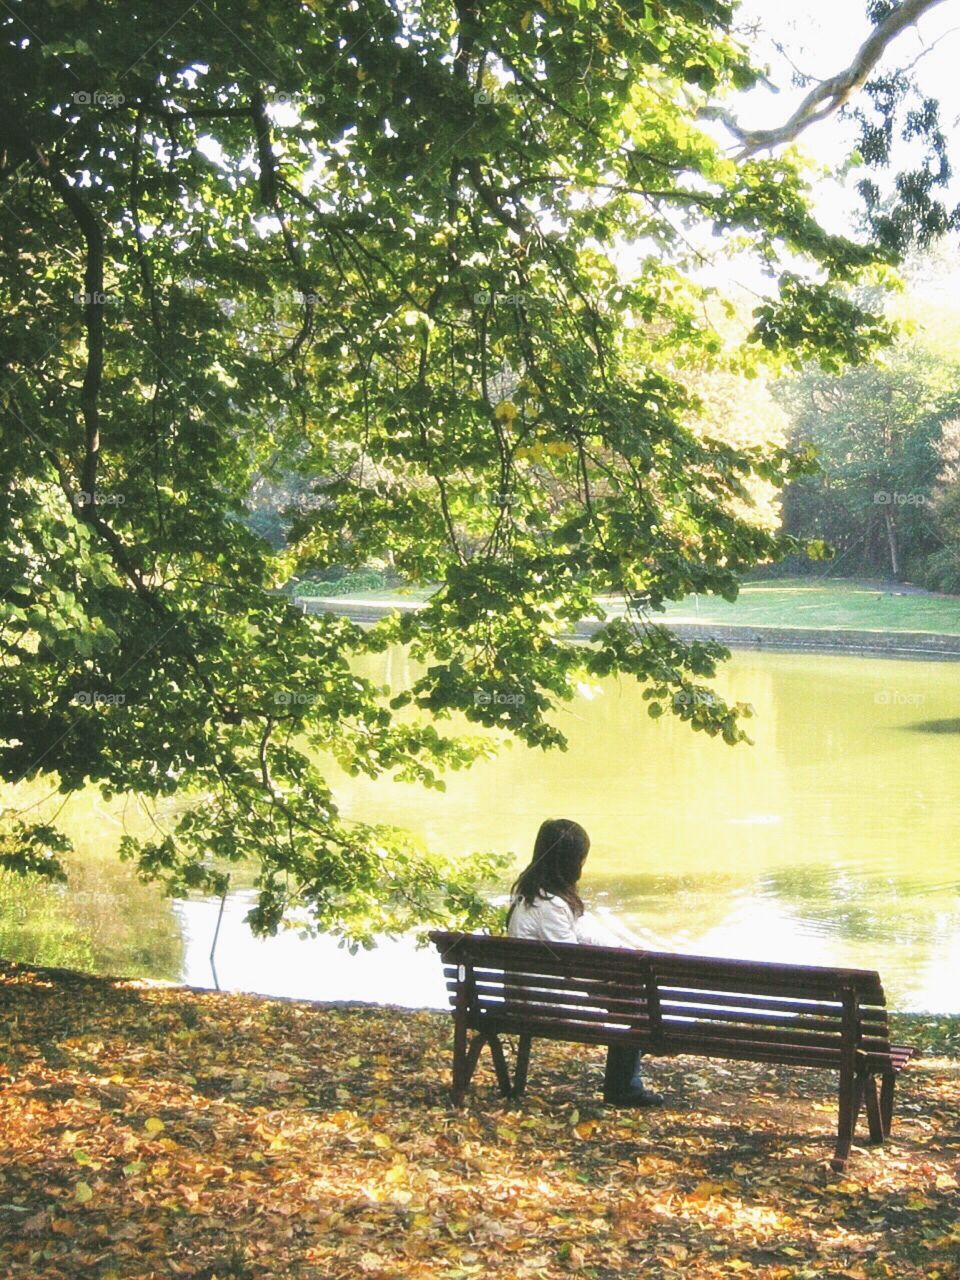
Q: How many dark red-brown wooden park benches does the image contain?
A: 1